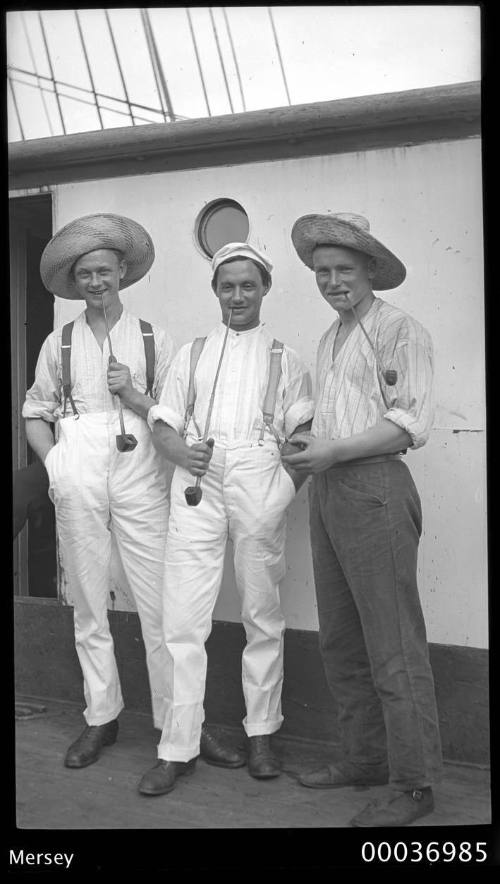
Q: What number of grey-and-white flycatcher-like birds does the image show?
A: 0